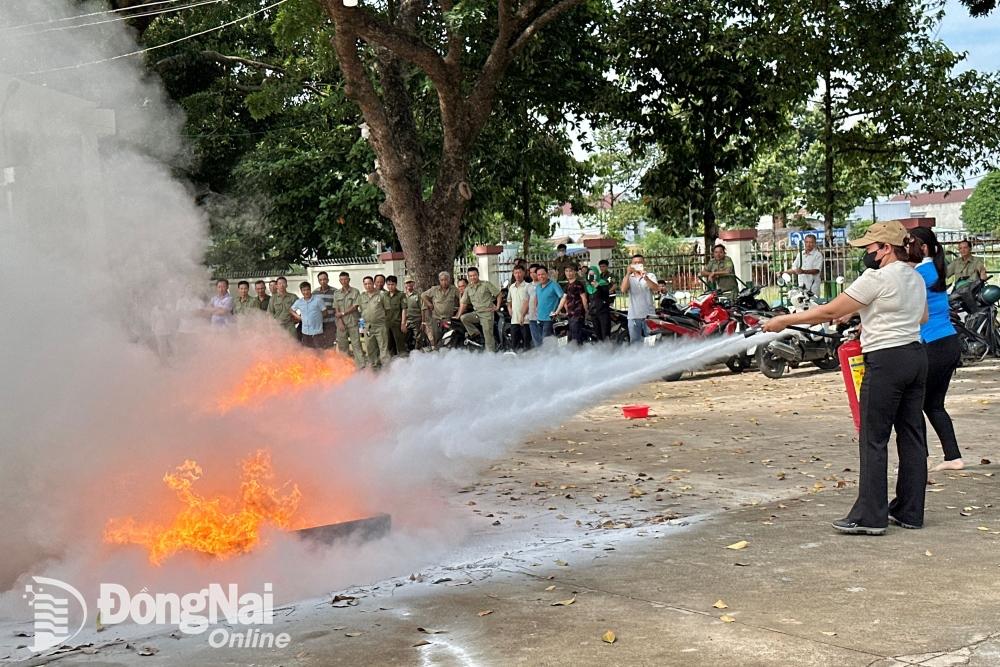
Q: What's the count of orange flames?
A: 2